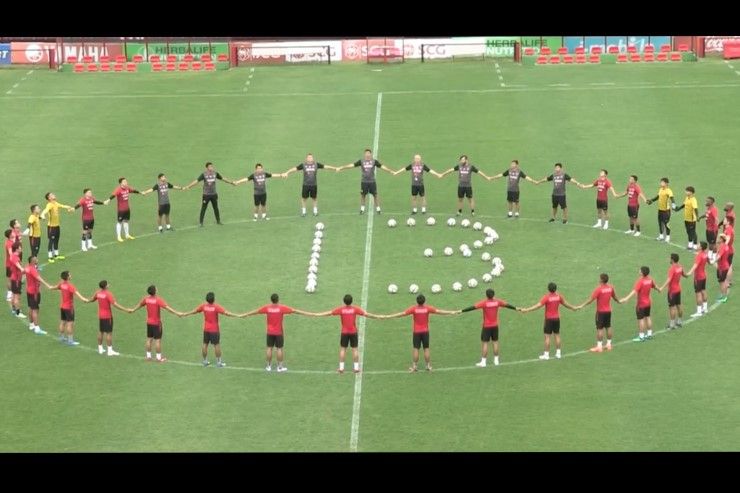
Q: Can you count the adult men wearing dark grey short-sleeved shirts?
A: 9